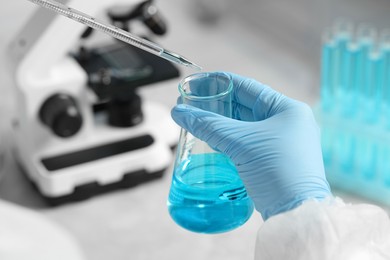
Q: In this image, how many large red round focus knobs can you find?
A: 0